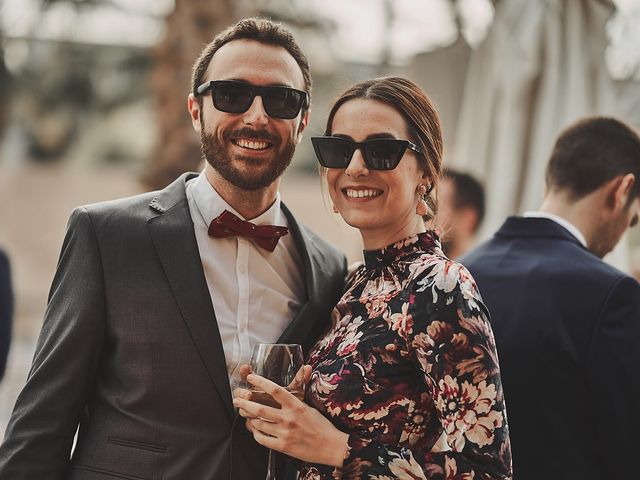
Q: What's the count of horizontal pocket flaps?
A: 2